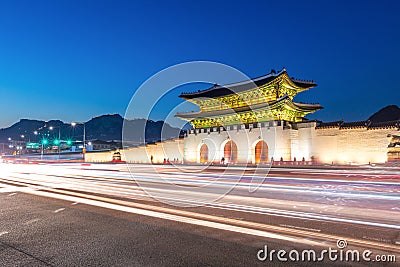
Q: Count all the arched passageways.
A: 3